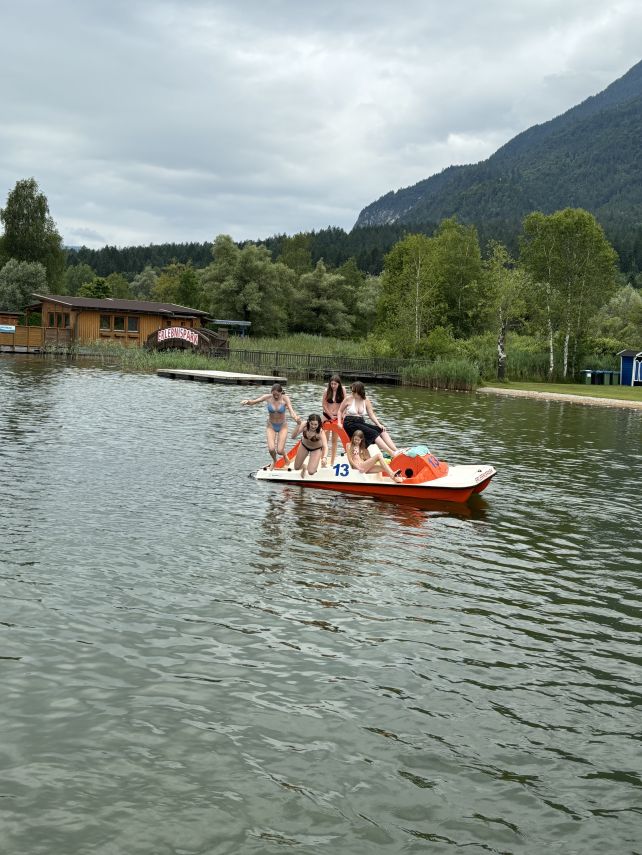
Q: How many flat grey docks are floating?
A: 1